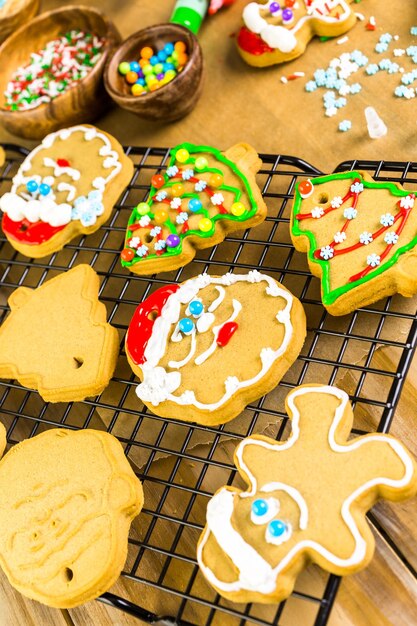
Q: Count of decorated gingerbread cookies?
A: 6